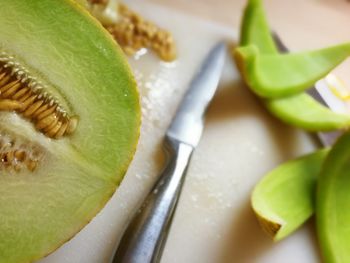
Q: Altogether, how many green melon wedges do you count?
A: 5